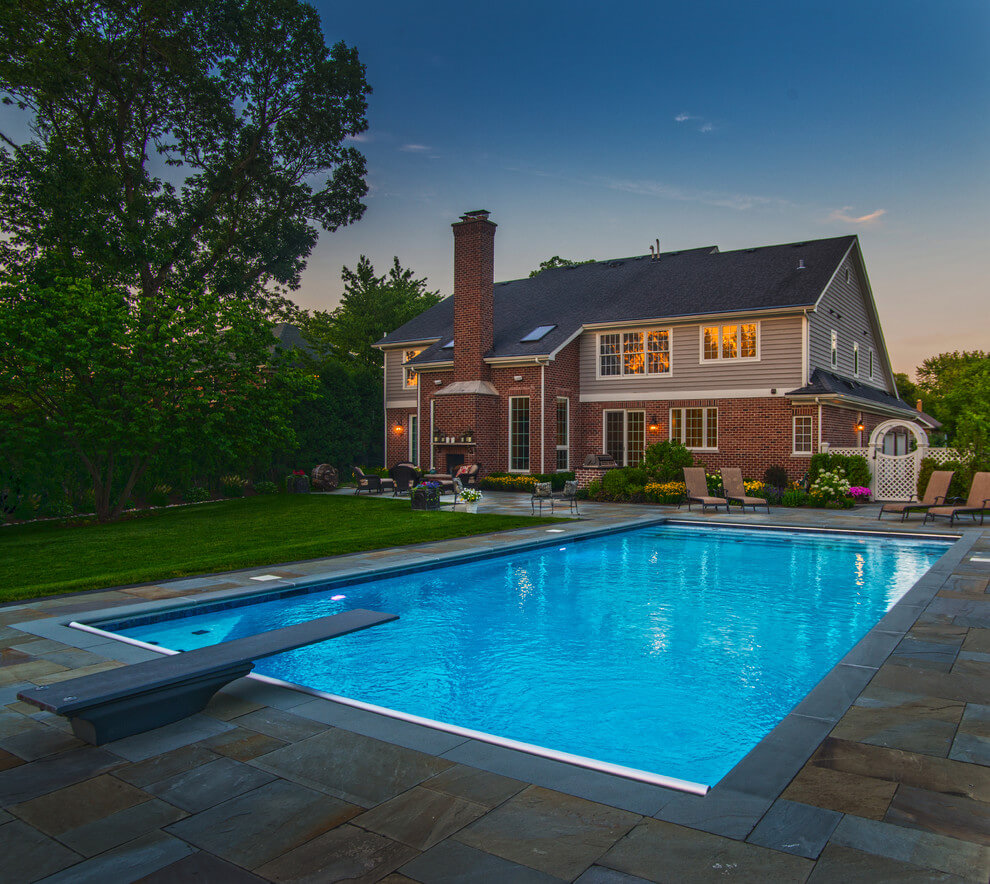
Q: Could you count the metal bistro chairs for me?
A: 3